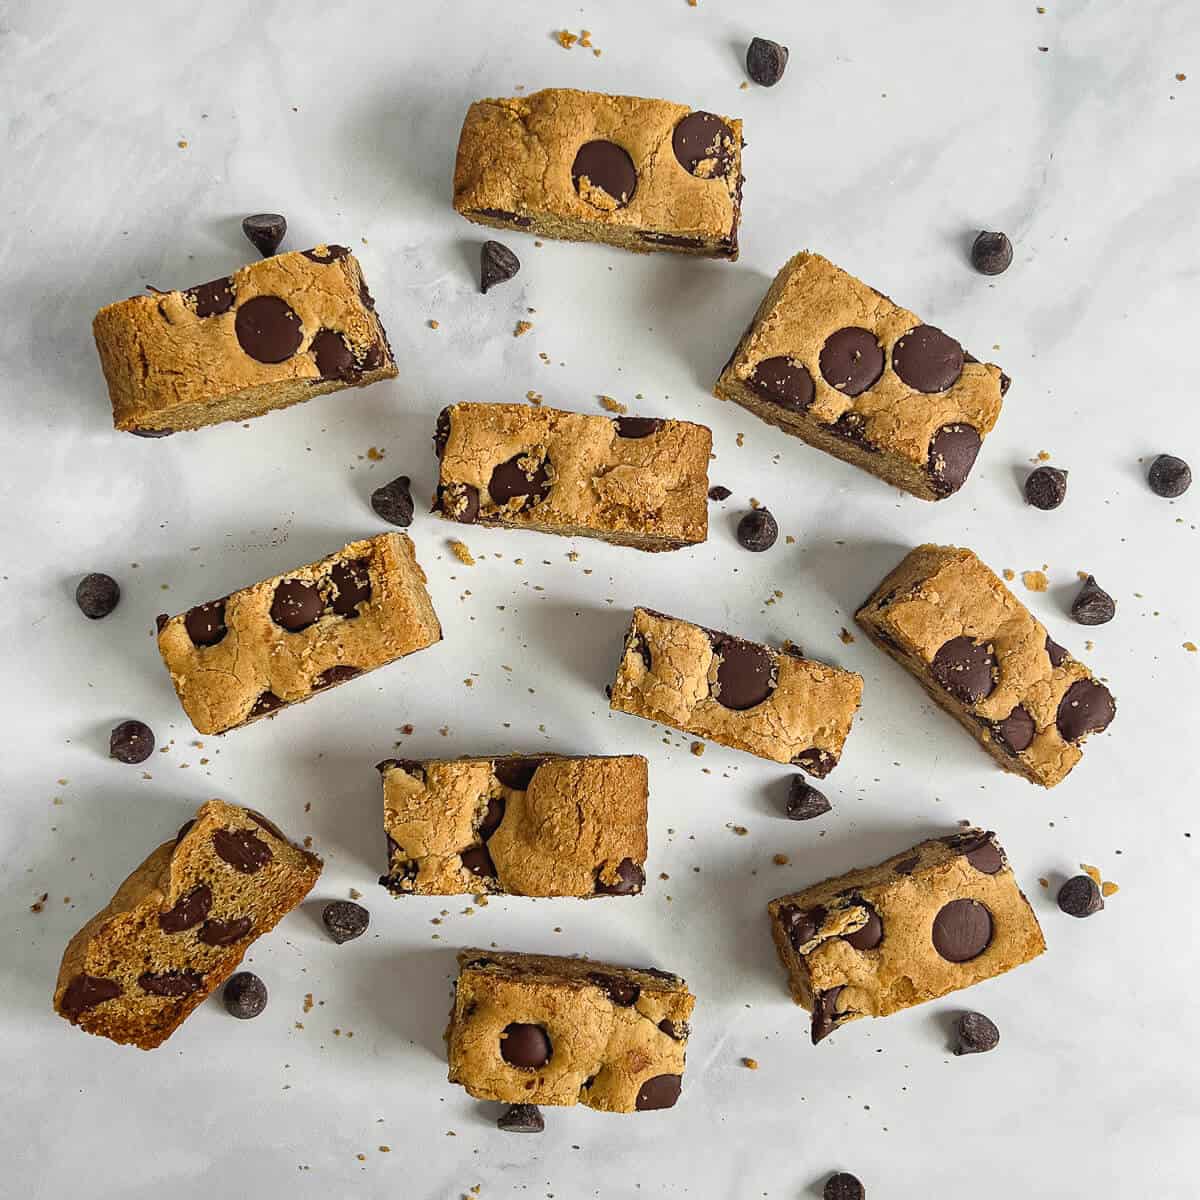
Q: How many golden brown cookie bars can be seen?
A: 11